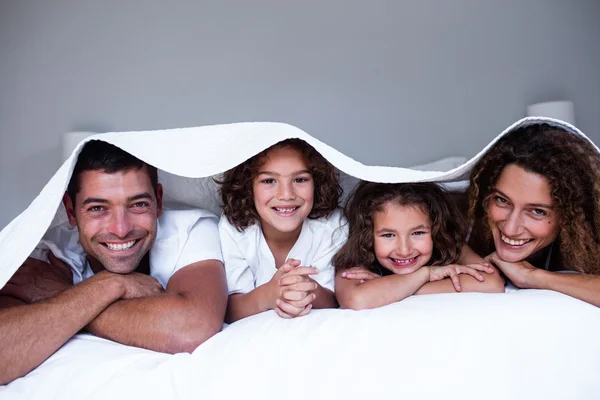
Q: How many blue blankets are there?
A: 0